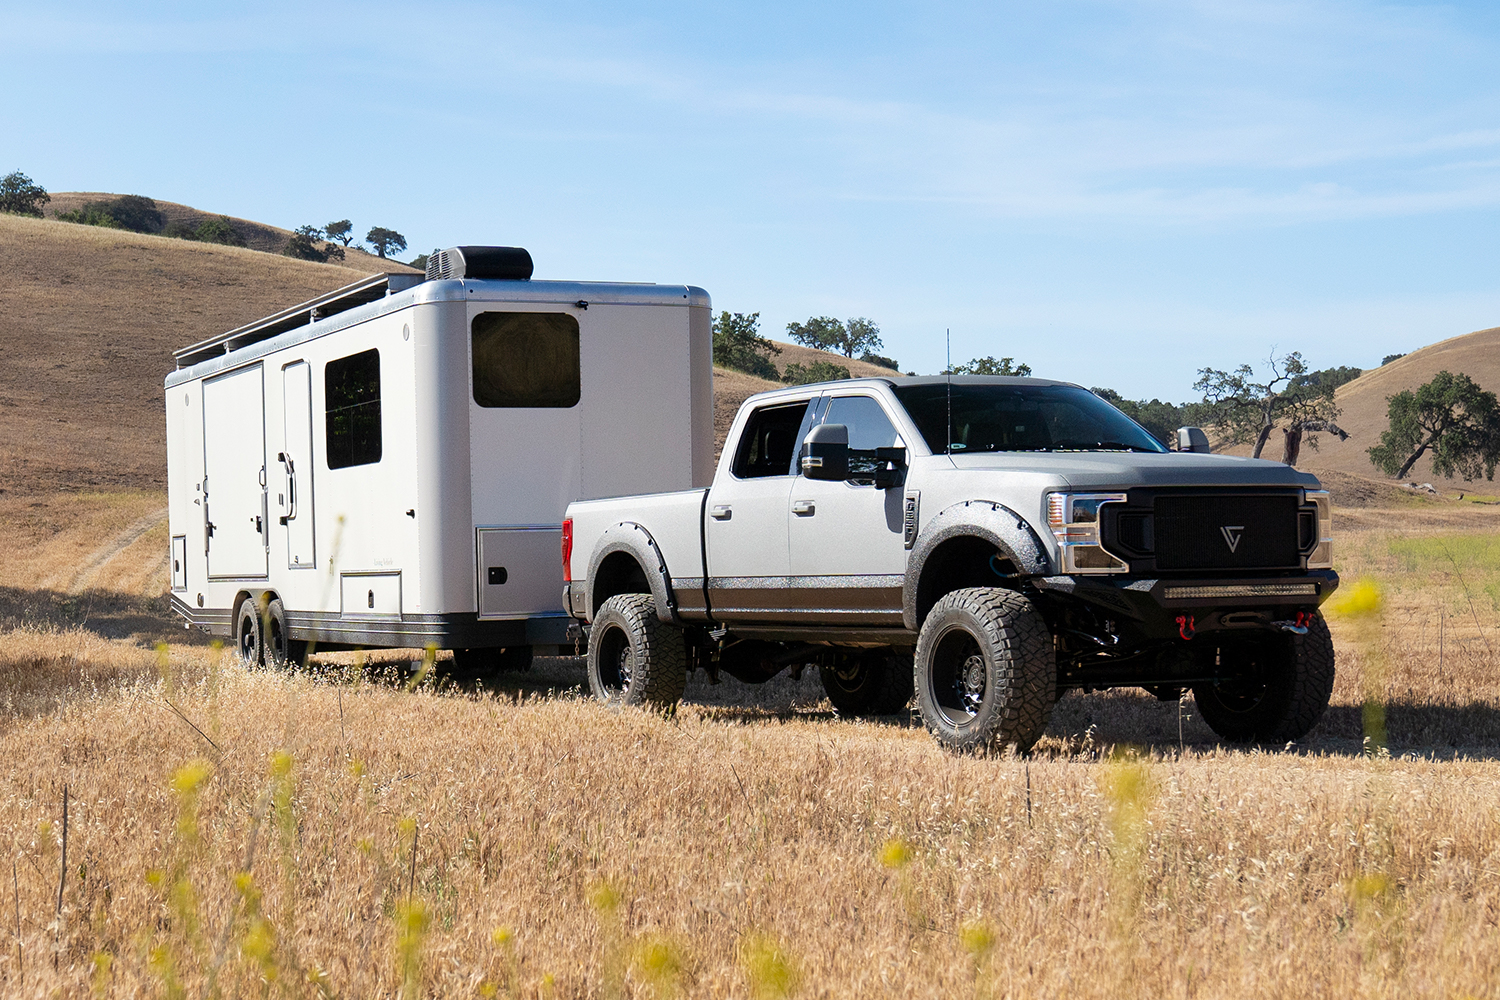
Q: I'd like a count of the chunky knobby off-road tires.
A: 4